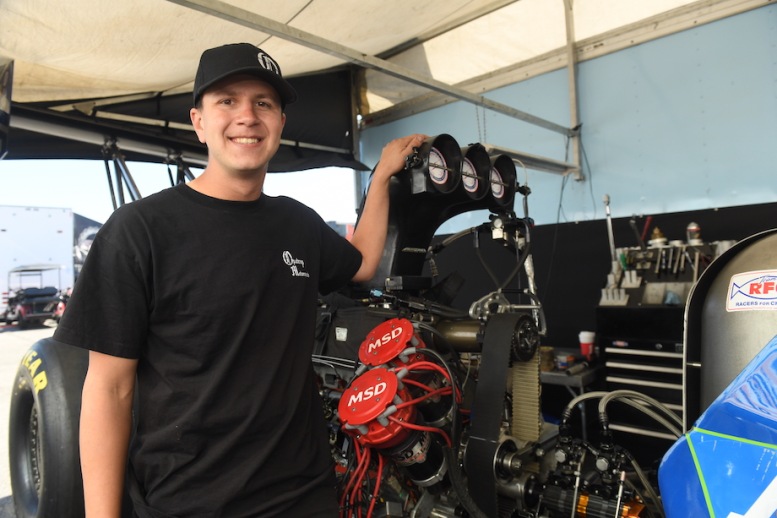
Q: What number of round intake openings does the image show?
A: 3